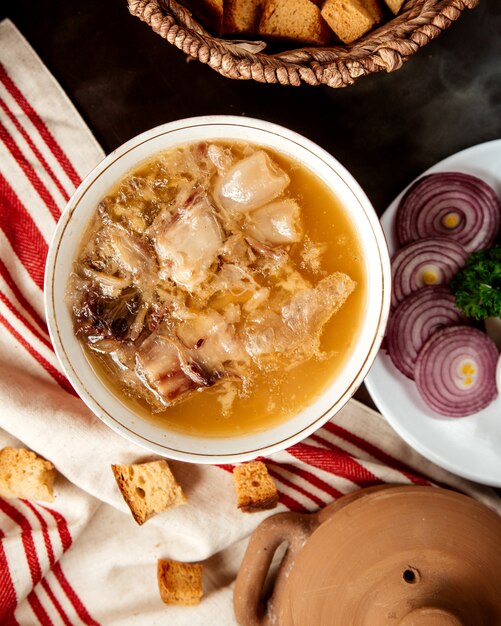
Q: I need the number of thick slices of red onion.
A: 4